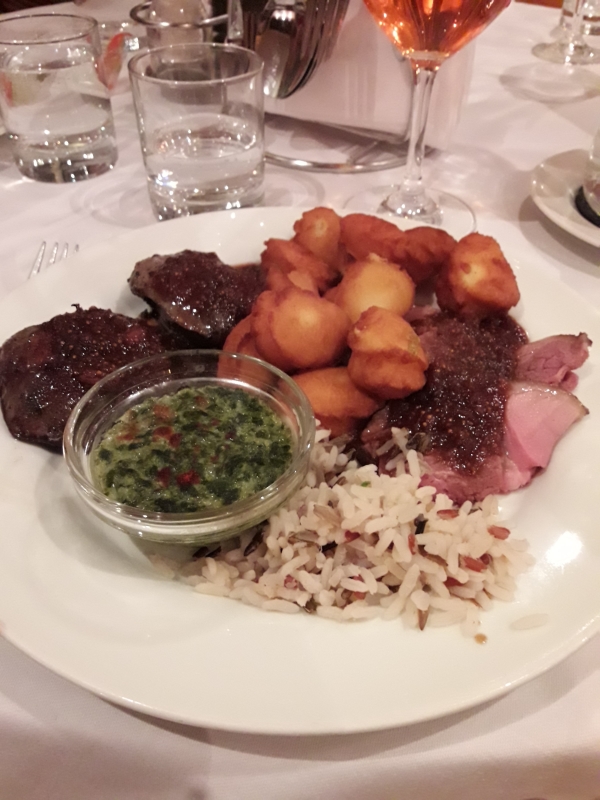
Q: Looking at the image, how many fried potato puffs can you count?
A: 10